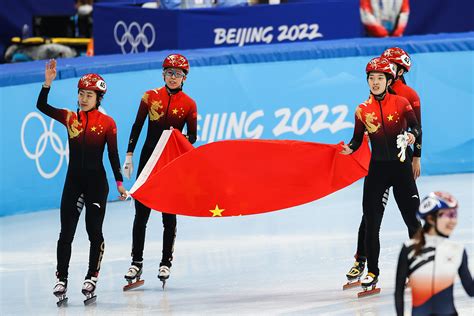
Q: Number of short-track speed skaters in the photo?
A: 5